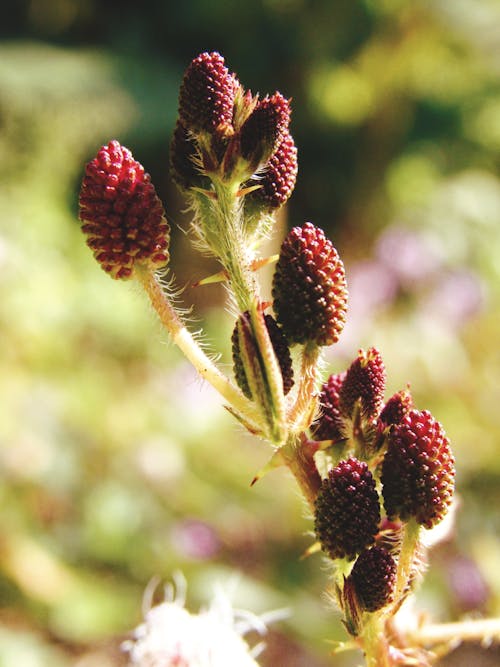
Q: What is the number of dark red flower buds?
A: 13